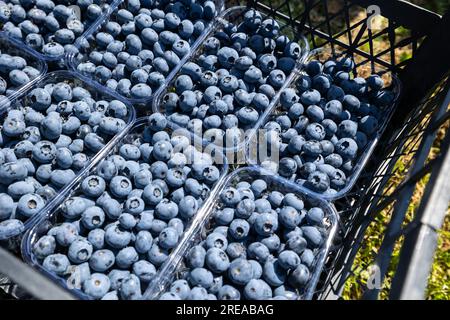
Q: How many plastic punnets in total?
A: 8